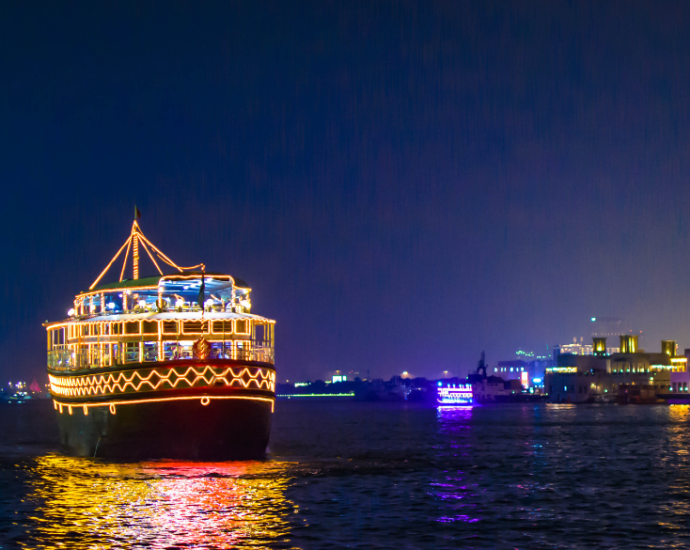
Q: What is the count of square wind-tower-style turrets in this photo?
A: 3